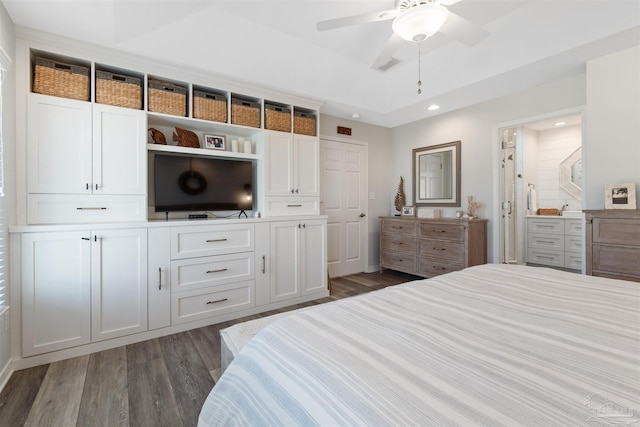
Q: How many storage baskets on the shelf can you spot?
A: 7